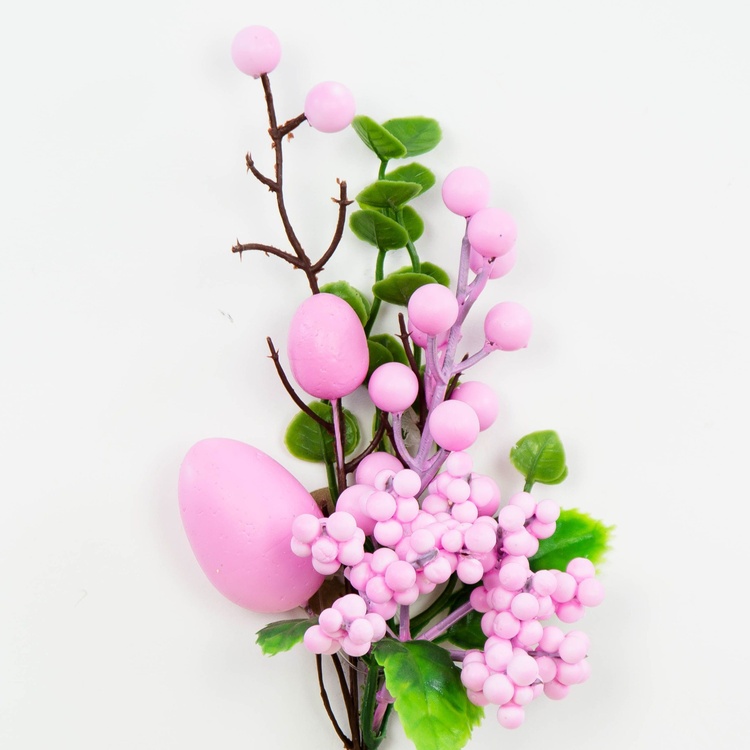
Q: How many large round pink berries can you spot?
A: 14